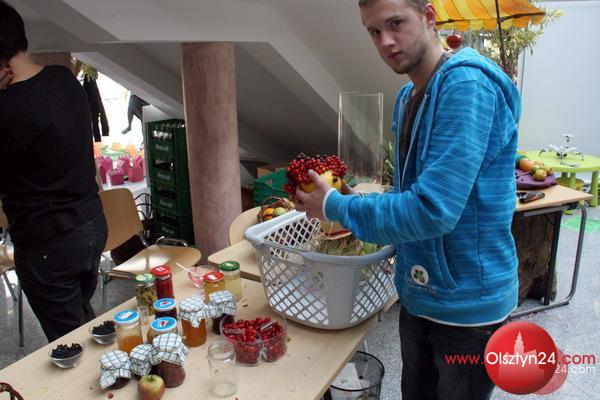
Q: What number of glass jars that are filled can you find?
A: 12